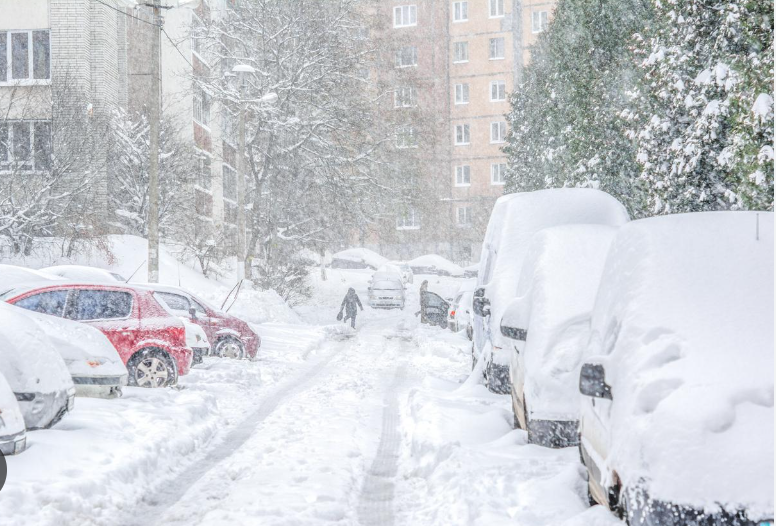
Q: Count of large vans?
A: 3